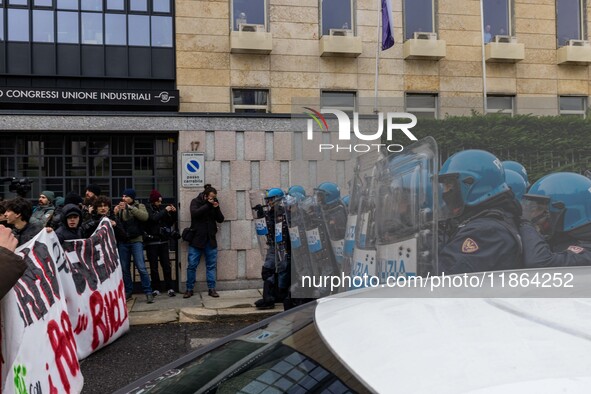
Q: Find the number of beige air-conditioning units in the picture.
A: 5